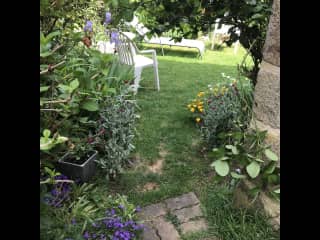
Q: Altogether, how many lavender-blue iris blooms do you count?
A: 3